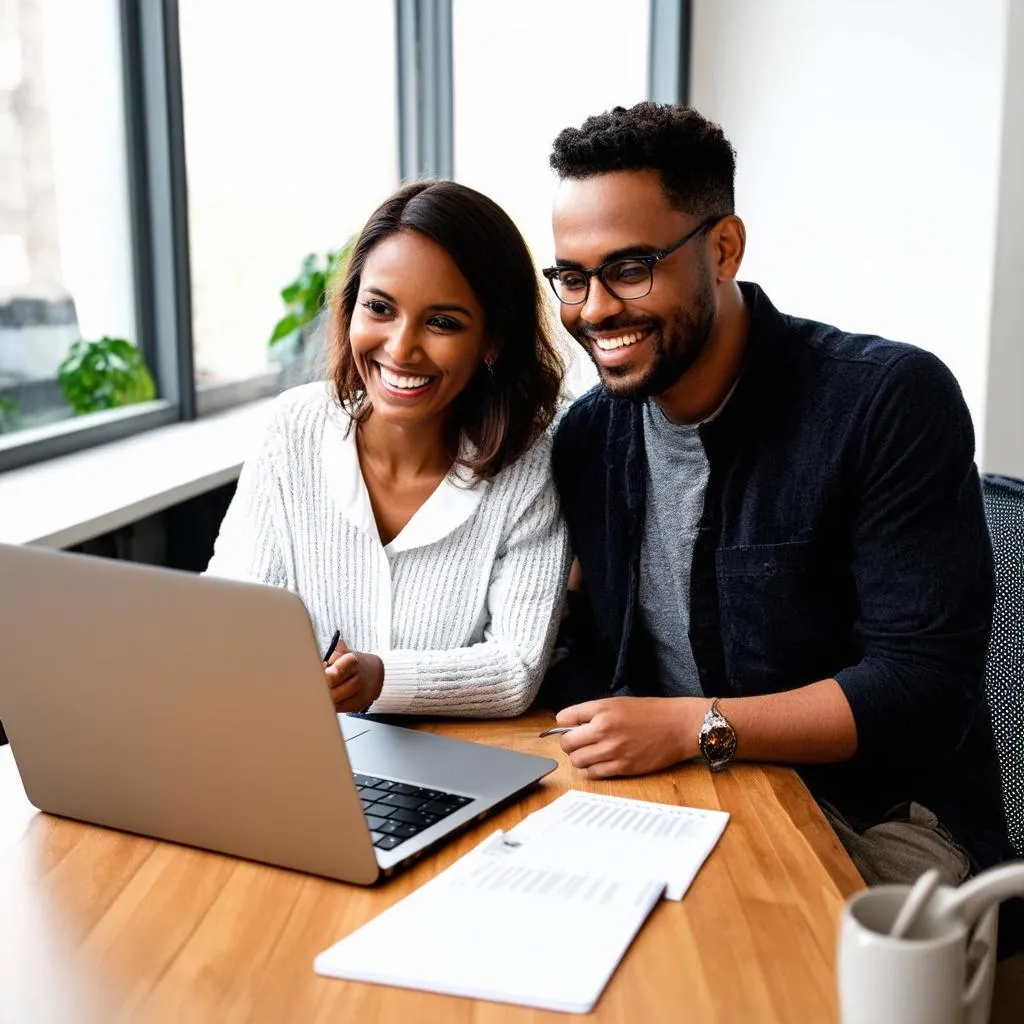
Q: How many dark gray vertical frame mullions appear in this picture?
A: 3